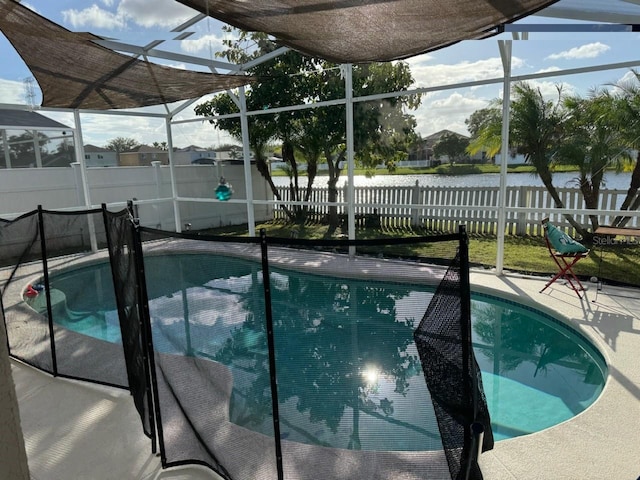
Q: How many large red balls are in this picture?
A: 0